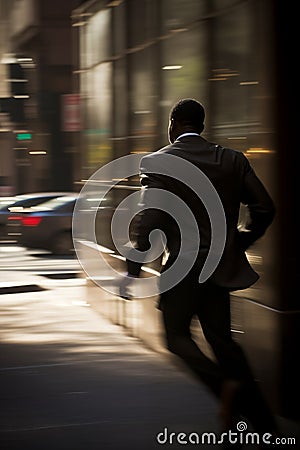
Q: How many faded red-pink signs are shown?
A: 1